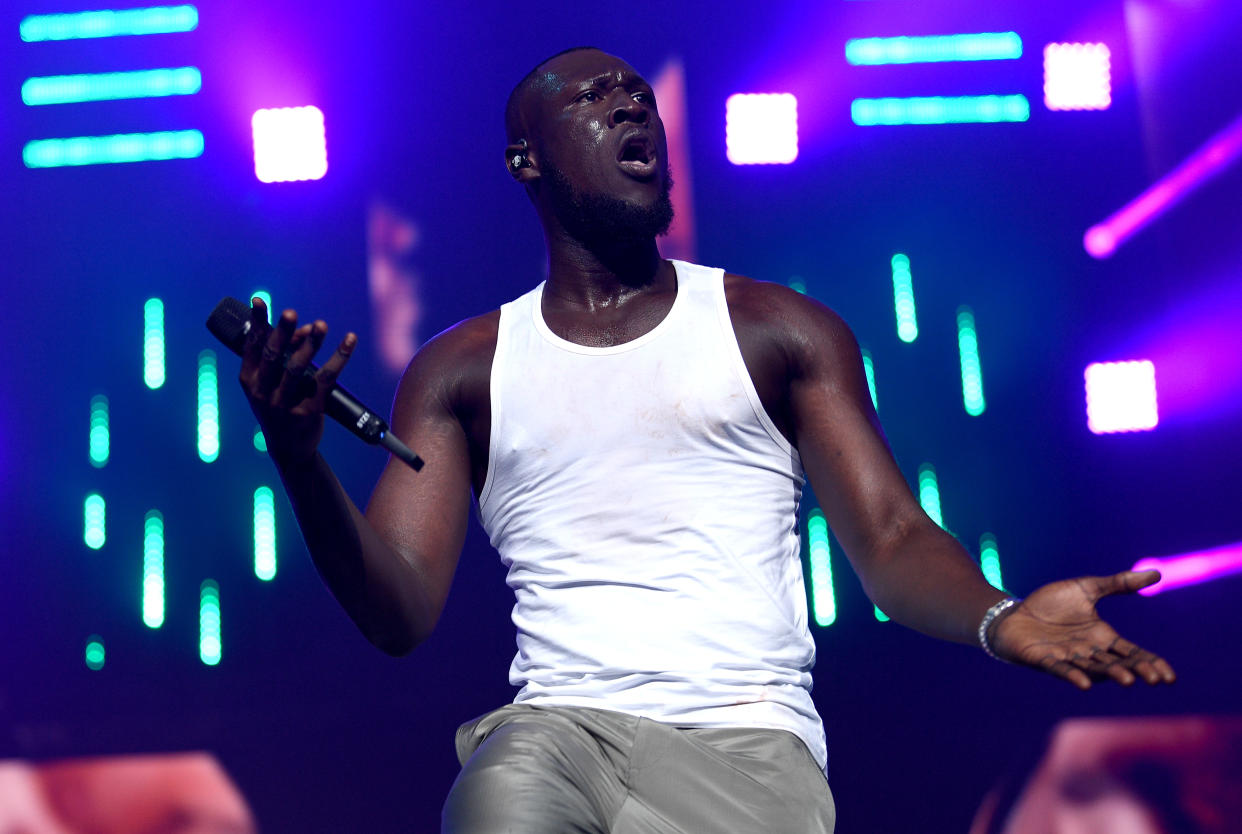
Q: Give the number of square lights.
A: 4